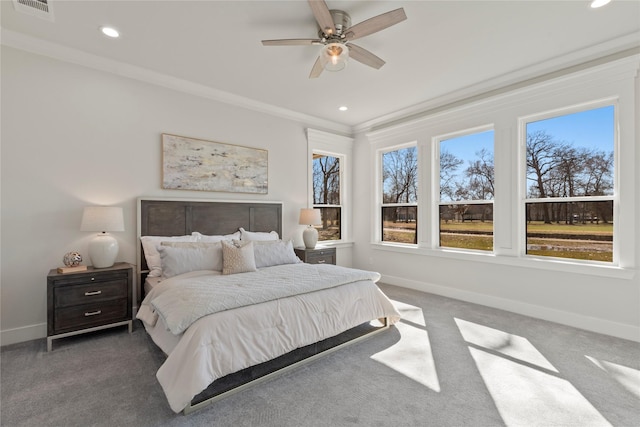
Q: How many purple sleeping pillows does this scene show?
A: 0